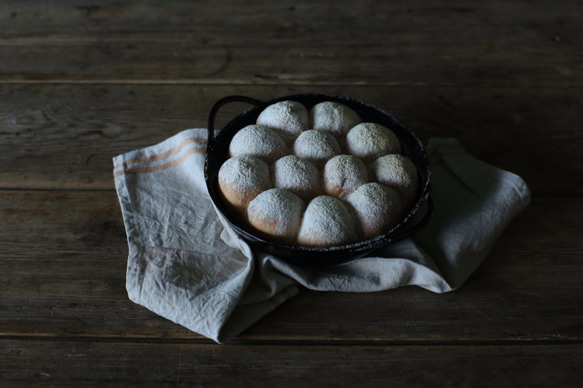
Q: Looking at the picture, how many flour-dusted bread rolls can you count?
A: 12